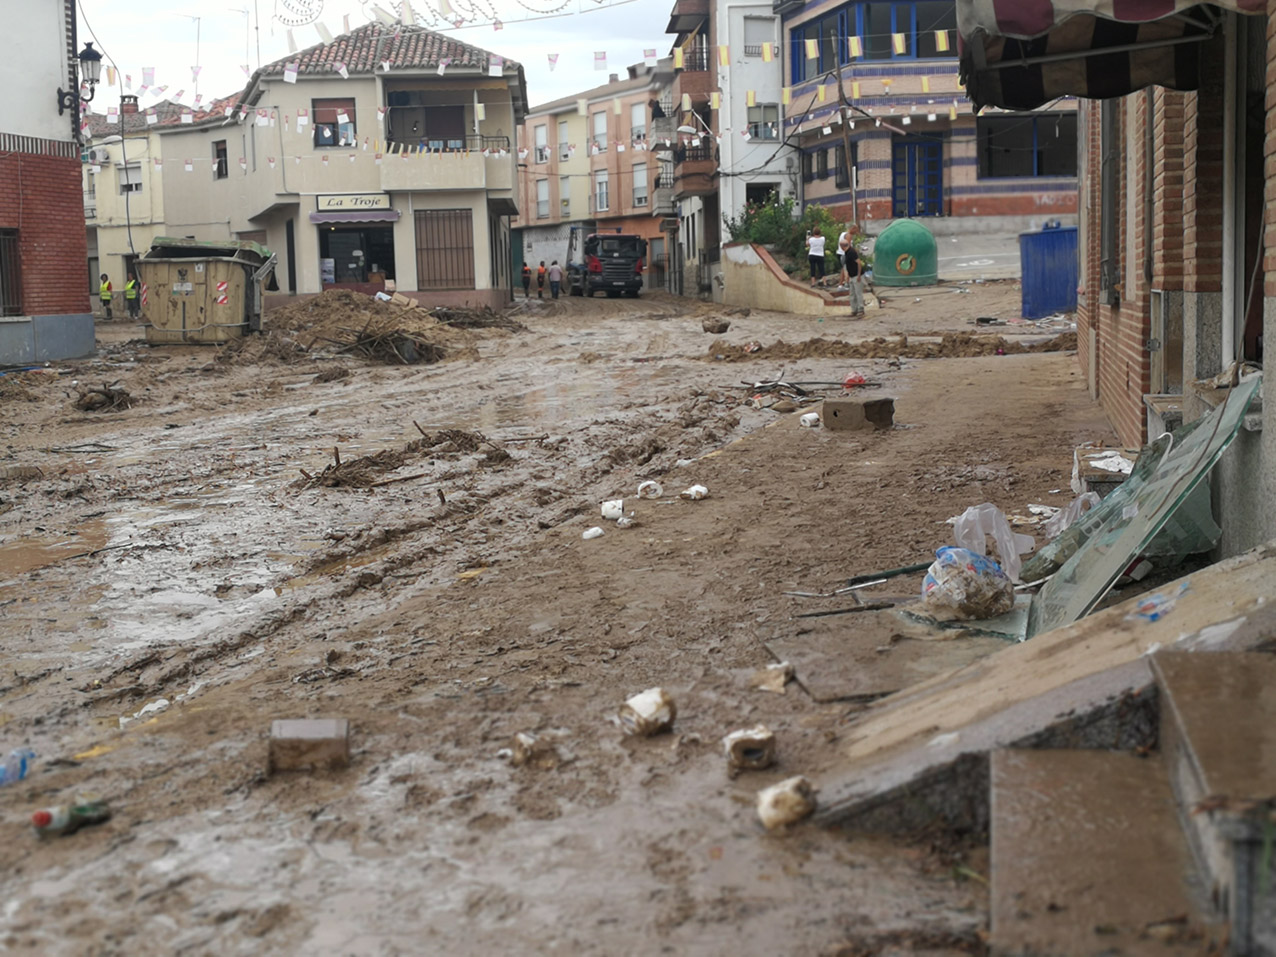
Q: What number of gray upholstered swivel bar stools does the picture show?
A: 0